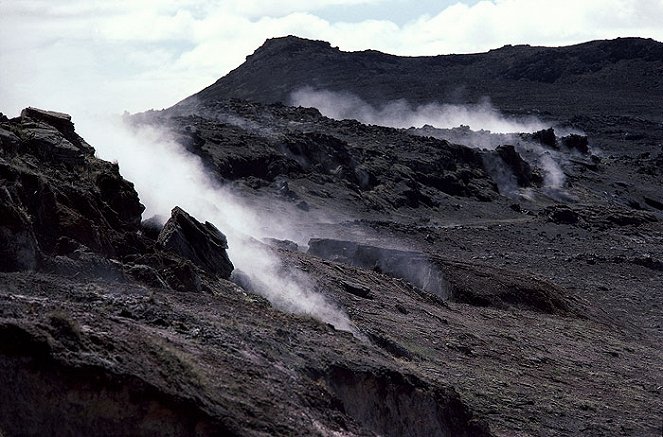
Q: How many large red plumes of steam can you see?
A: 0